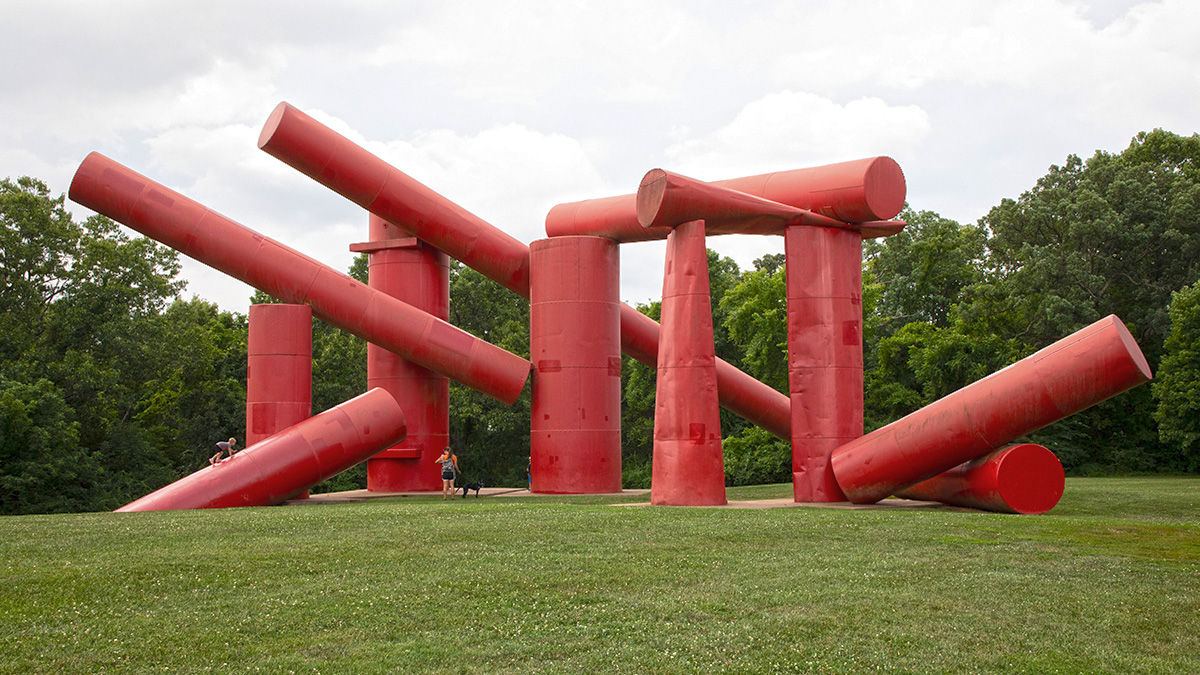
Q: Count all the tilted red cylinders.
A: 4